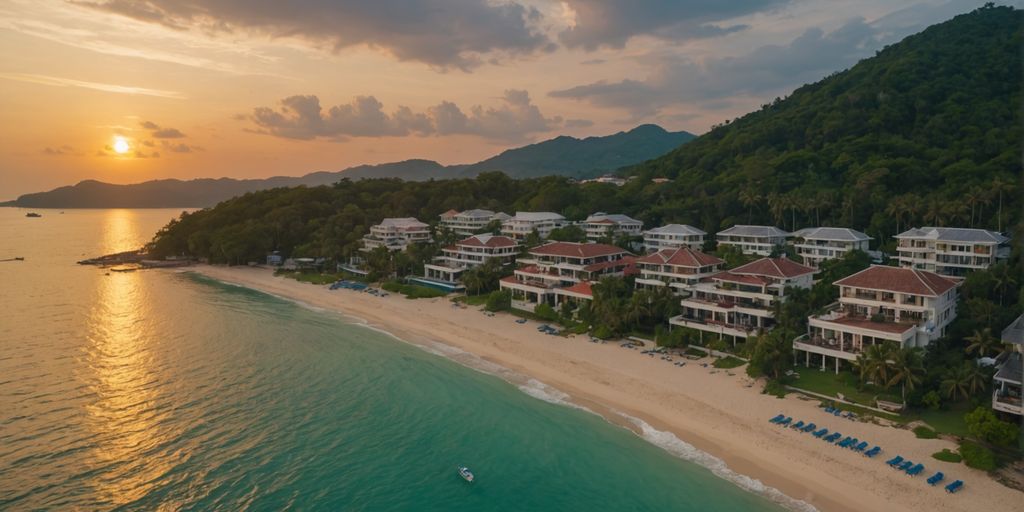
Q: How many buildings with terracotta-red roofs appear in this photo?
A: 5